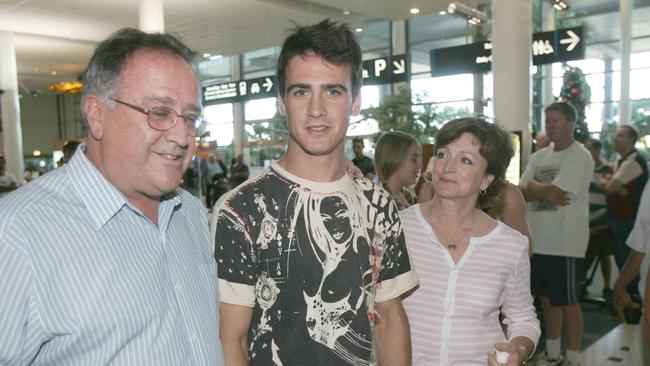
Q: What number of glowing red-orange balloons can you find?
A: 0